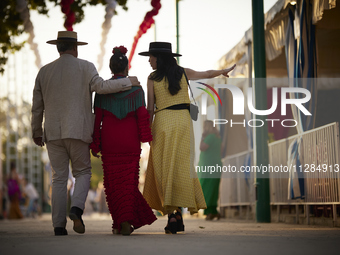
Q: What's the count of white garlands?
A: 2